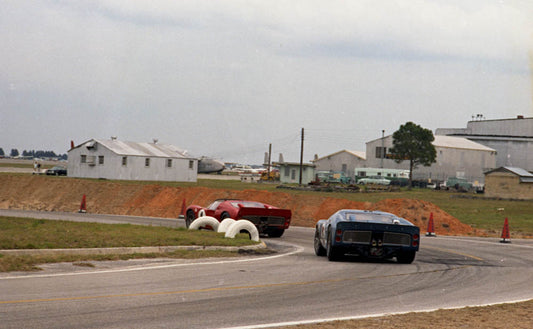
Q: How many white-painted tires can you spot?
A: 3